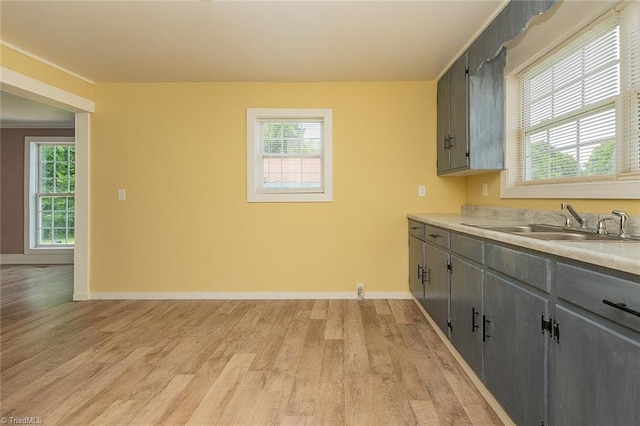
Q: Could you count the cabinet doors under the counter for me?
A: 5